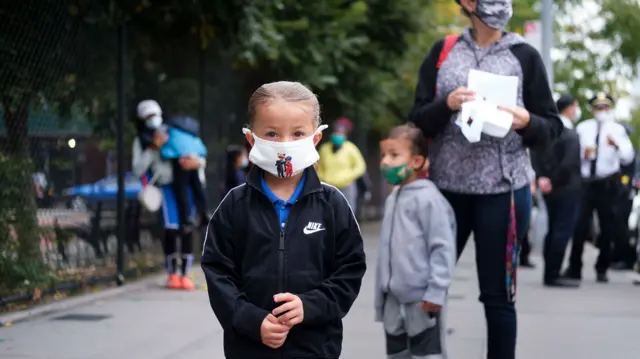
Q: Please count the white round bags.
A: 1